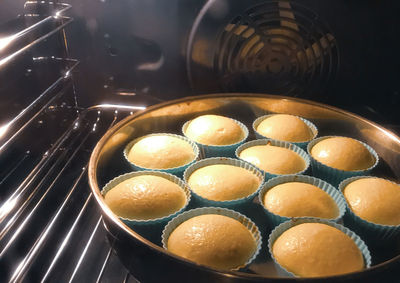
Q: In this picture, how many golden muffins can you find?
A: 11